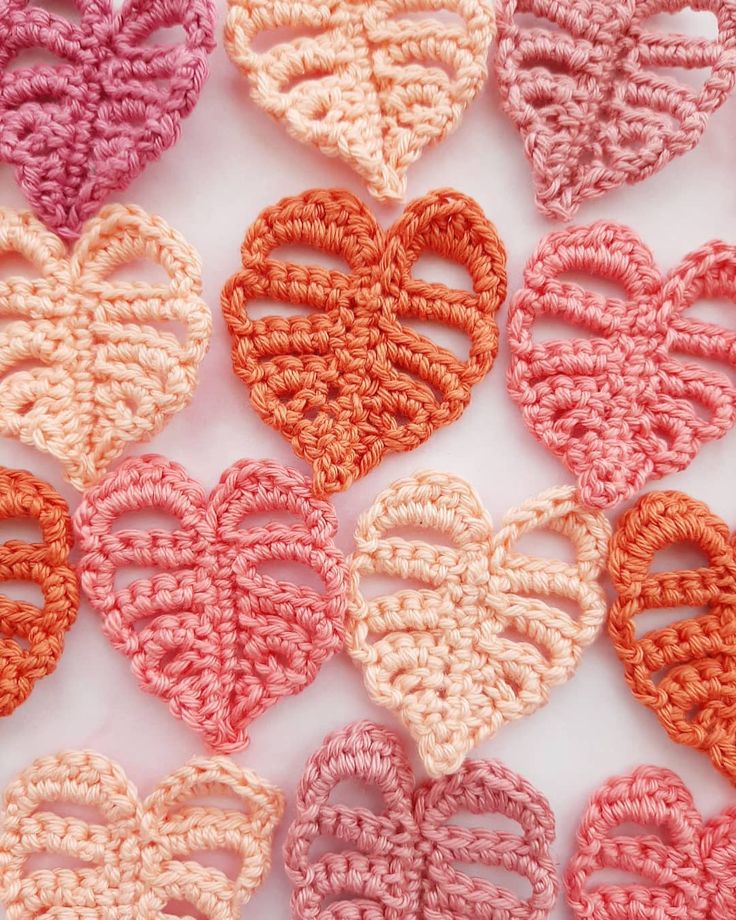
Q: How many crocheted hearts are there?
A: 13